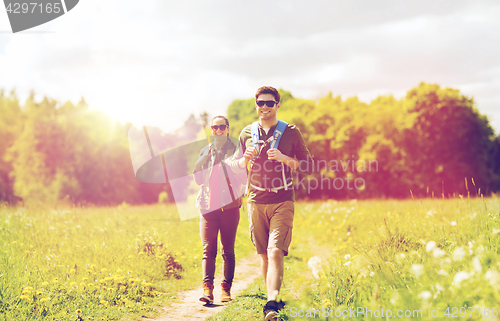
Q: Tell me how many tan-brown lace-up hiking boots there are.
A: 2